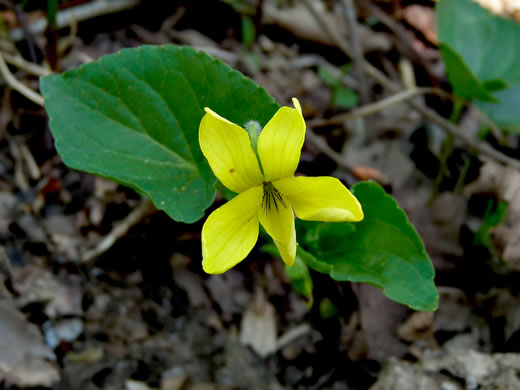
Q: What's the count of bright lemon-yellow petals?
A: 5